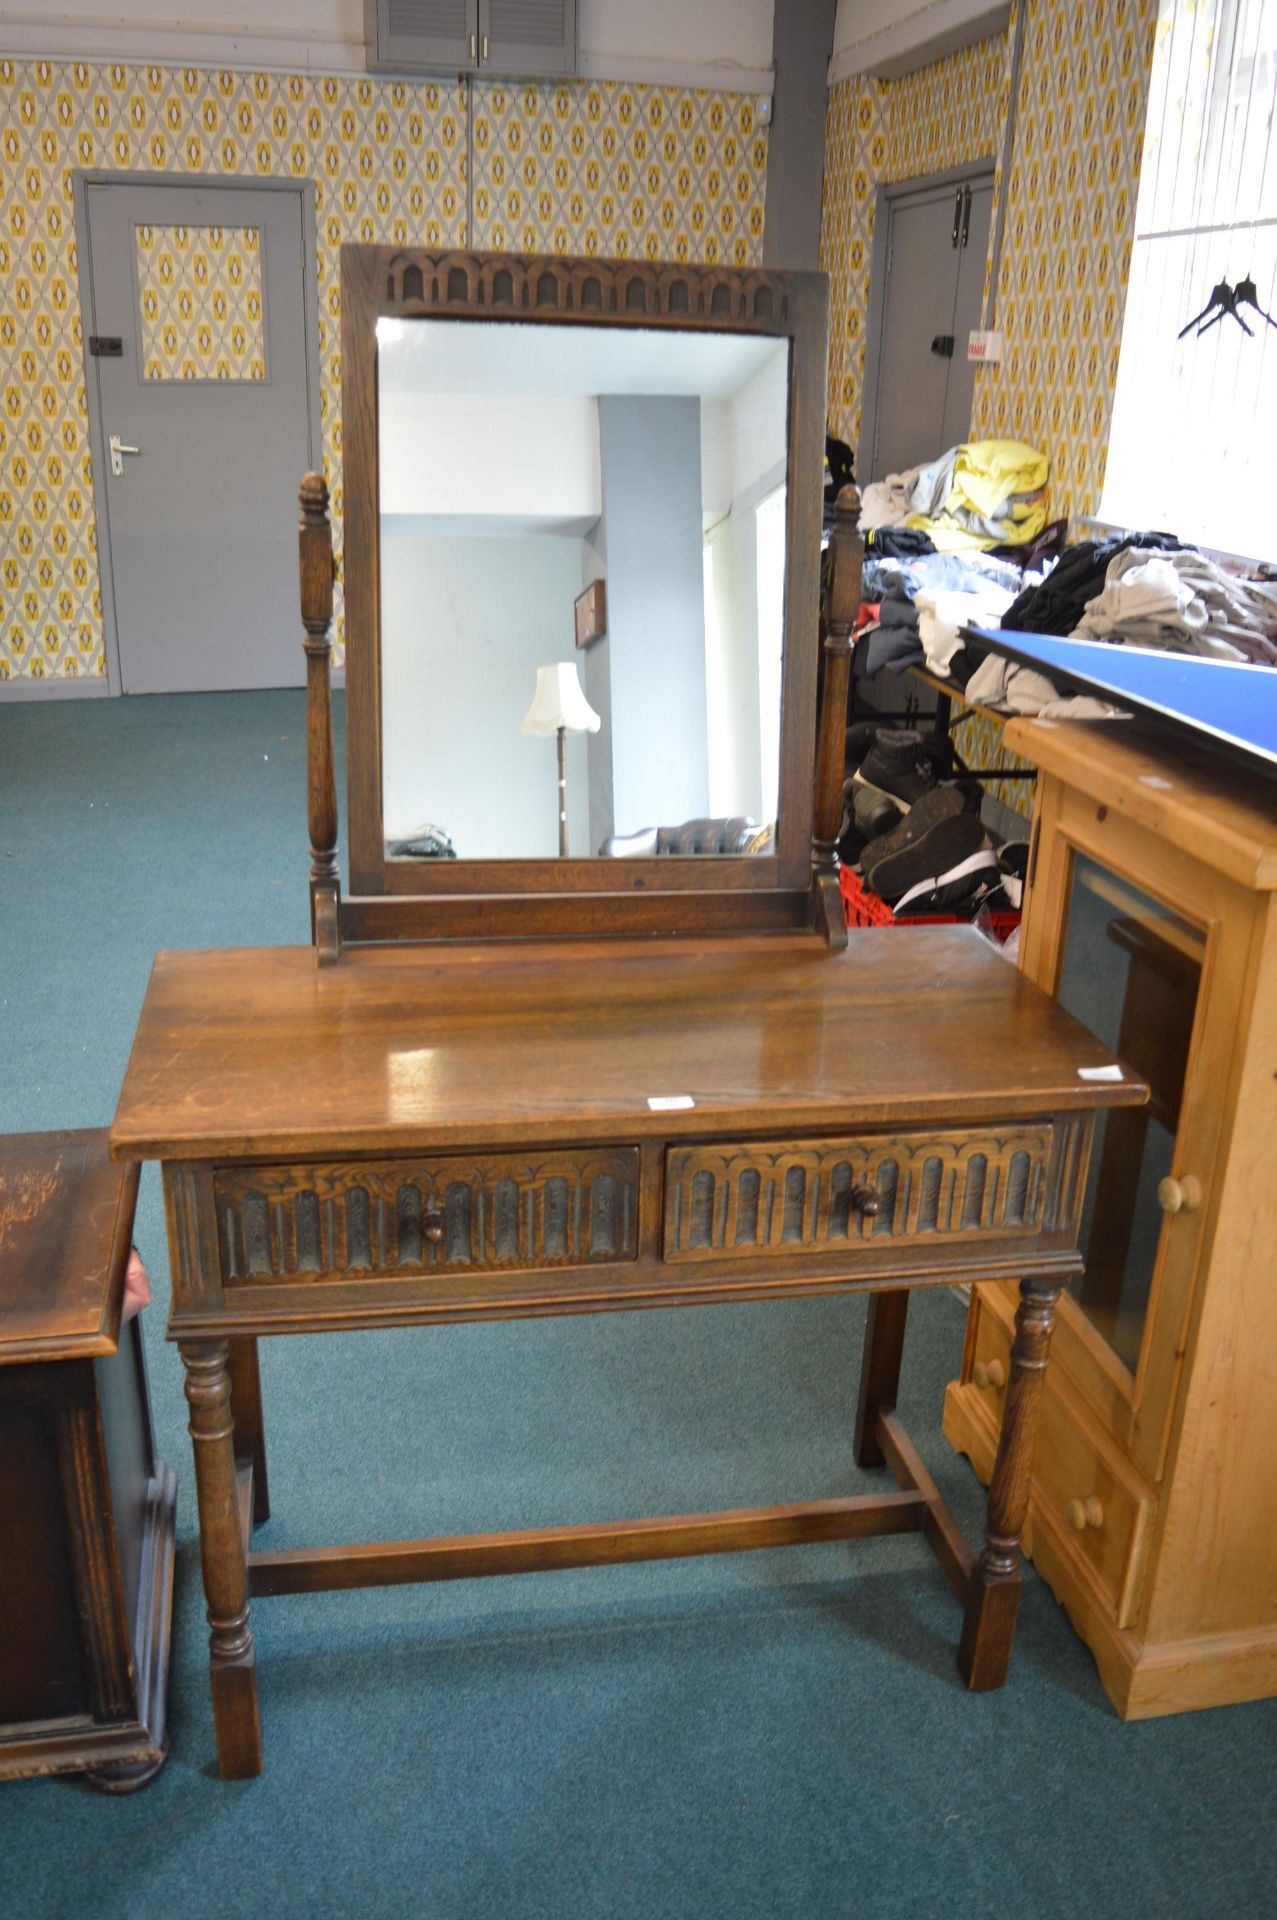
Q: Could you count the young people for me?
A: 0